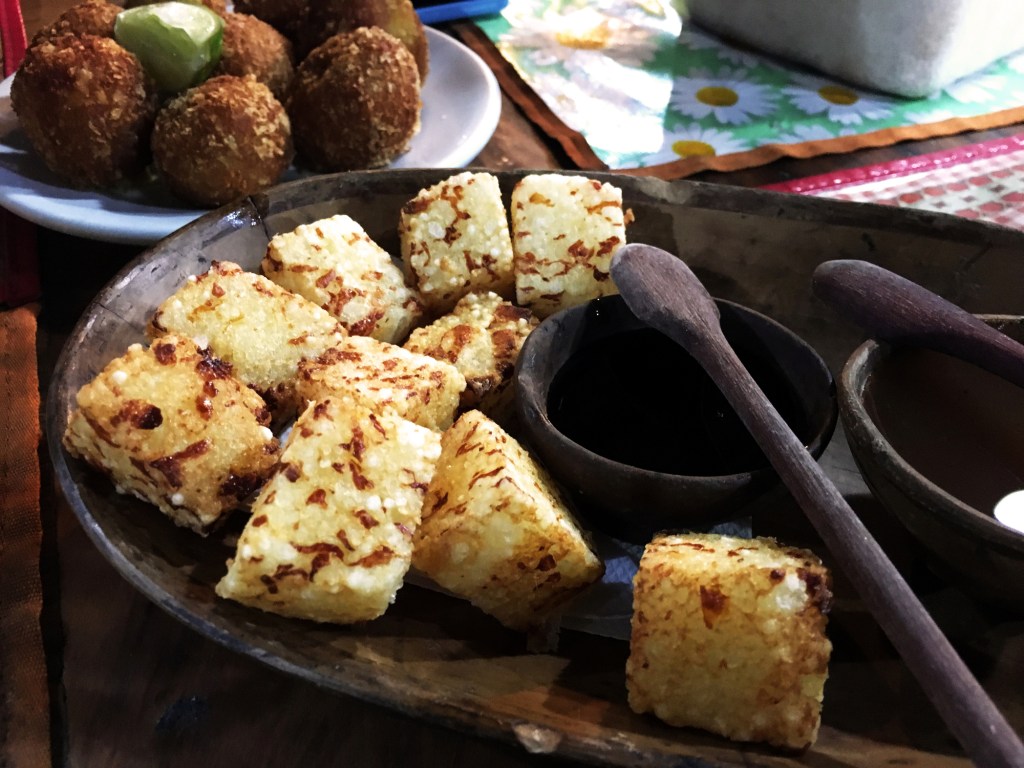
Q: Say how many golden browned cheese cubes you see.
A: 10